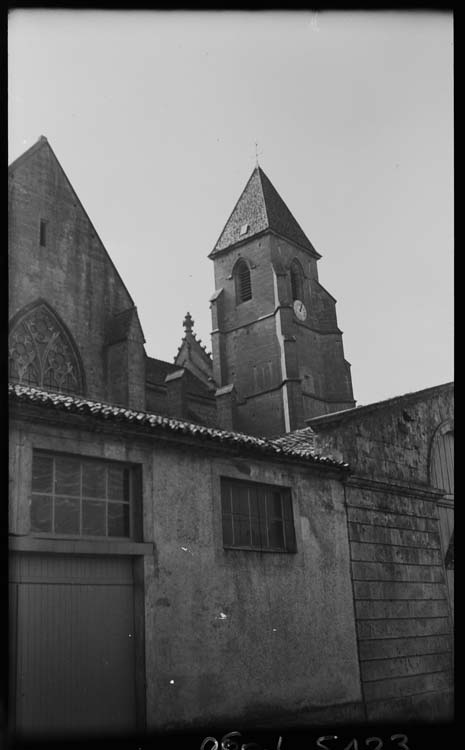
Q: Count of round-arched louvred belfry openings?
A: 2